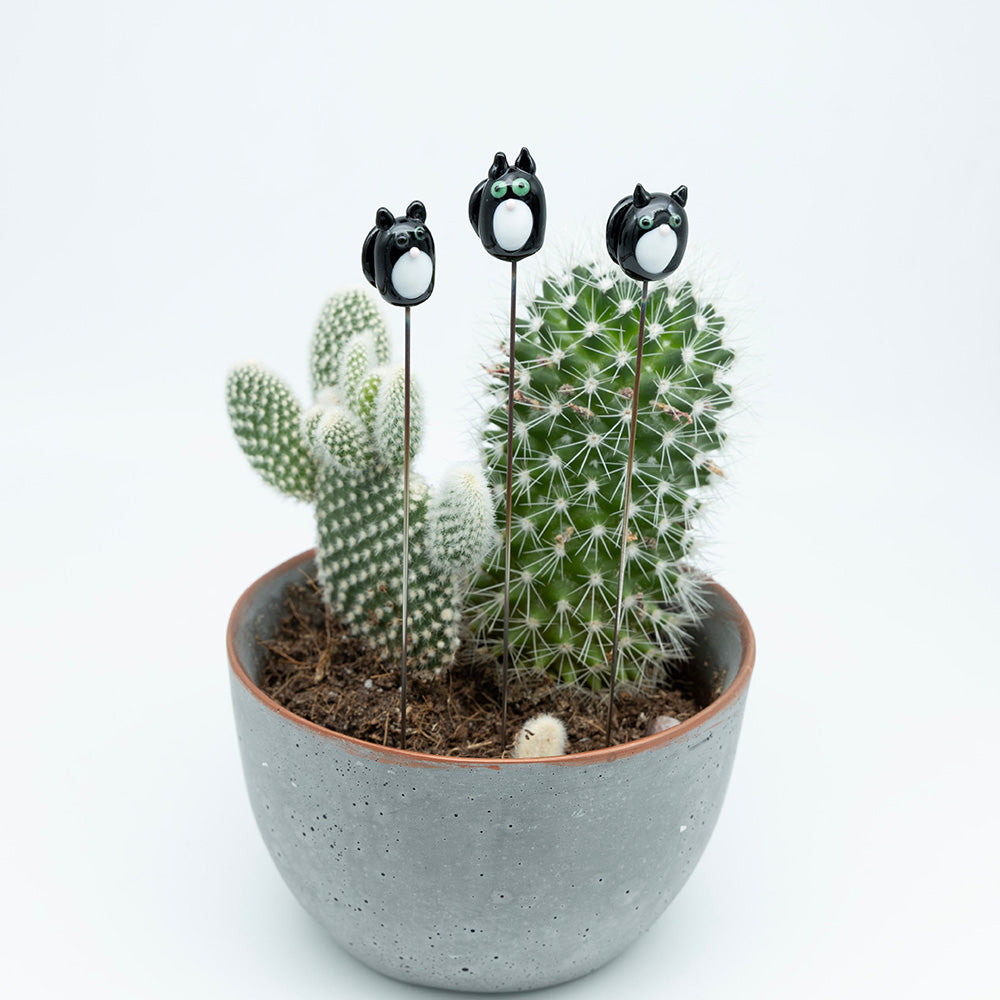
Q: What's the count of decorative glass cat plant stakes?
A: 3